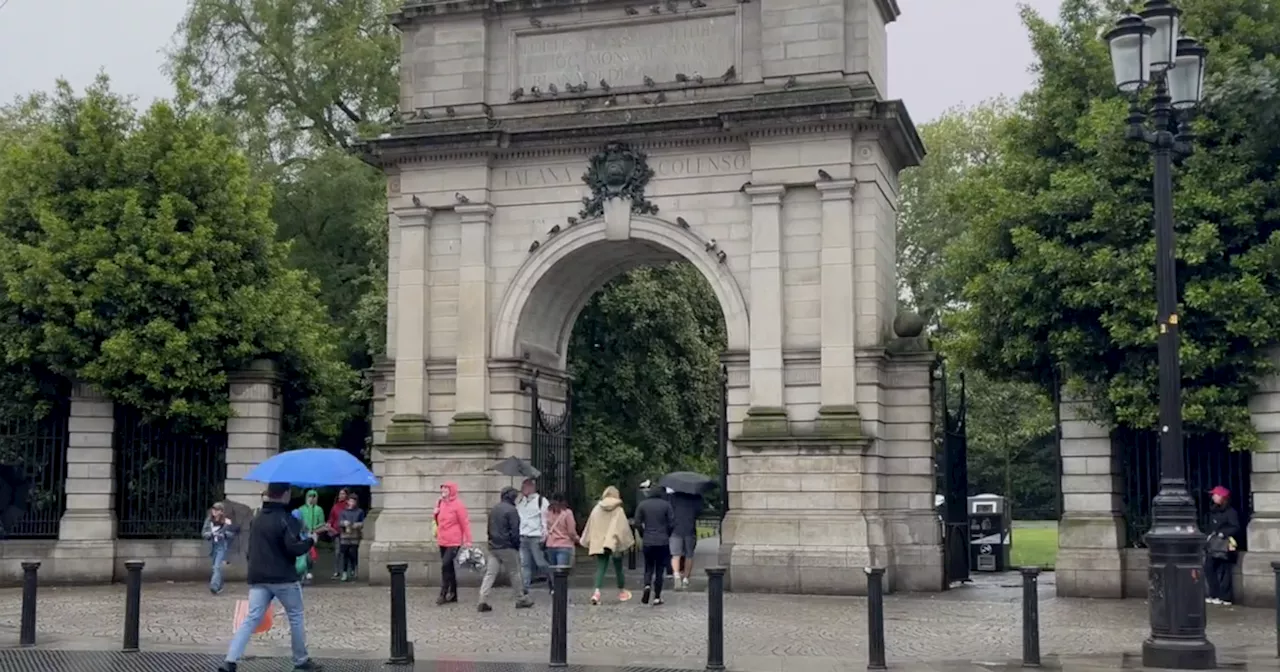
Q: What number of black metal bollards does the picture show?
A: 8